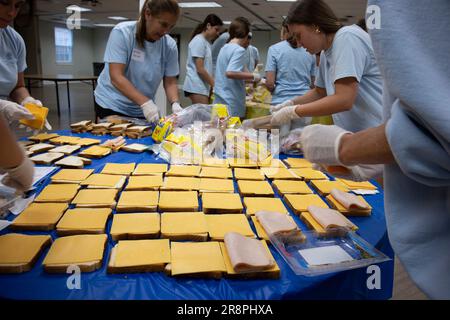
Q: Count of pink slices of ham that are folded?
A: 4